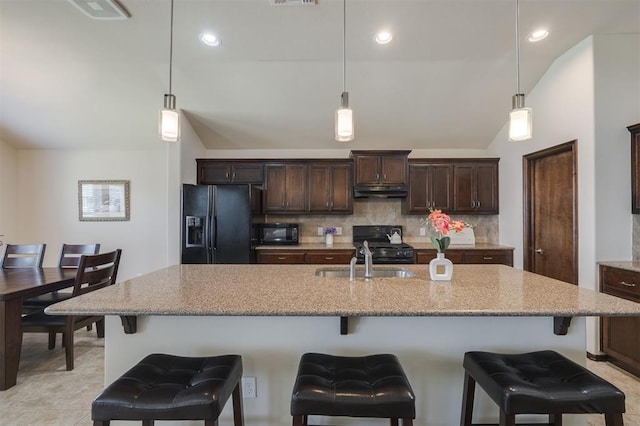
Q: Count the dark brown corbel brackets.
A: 3